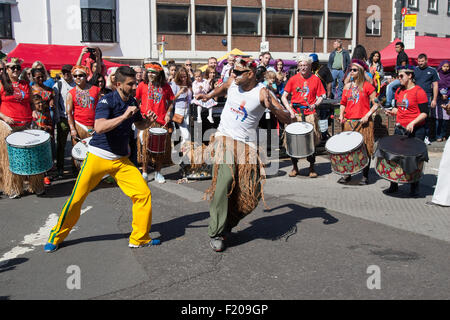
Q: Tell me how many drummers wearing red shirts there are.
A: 6